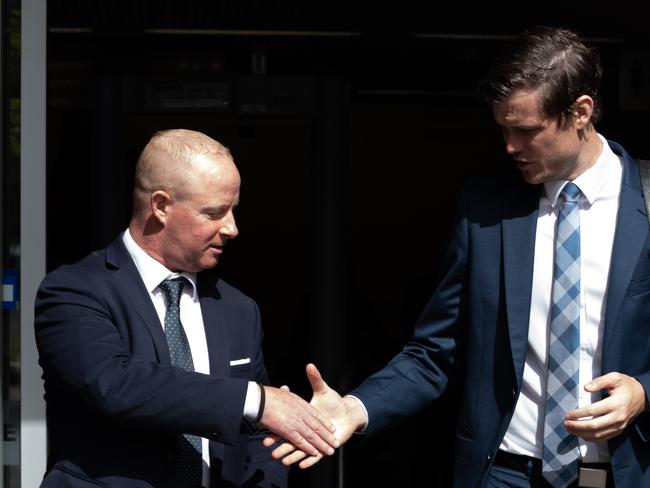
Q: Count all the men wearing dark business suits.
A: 2